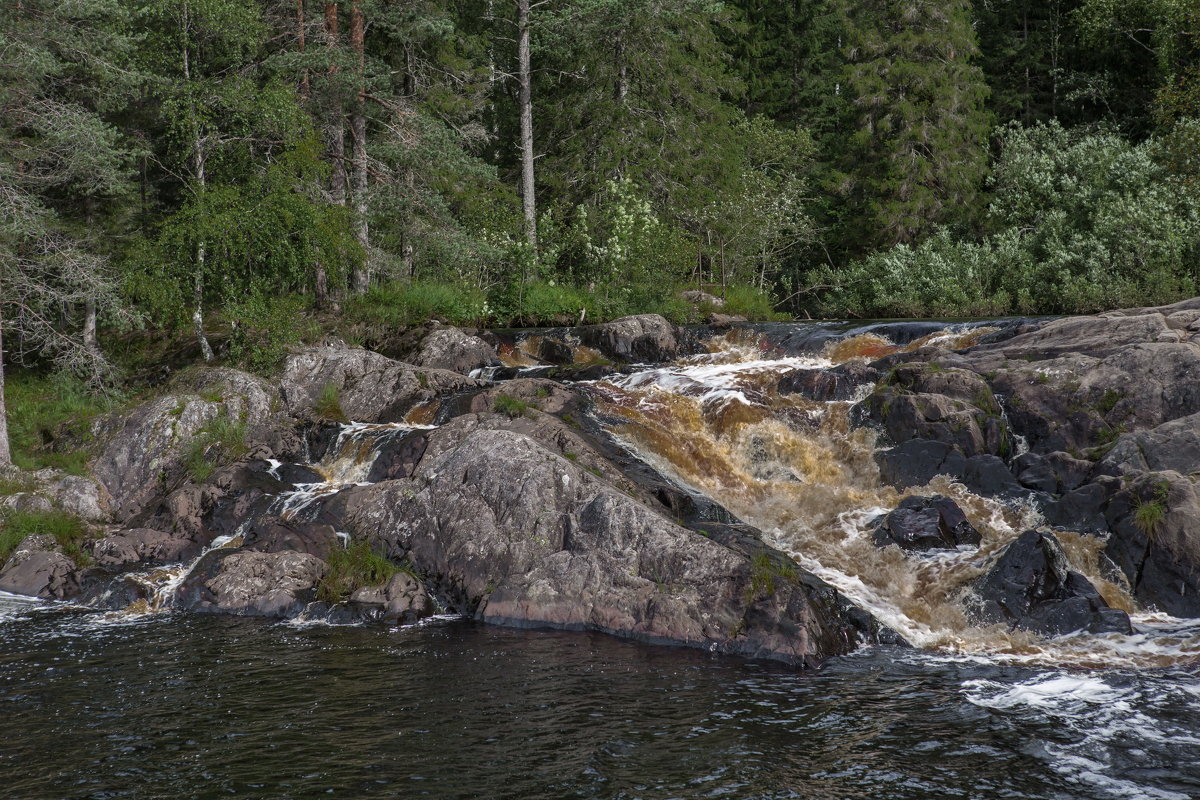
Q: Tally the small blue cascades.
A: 0